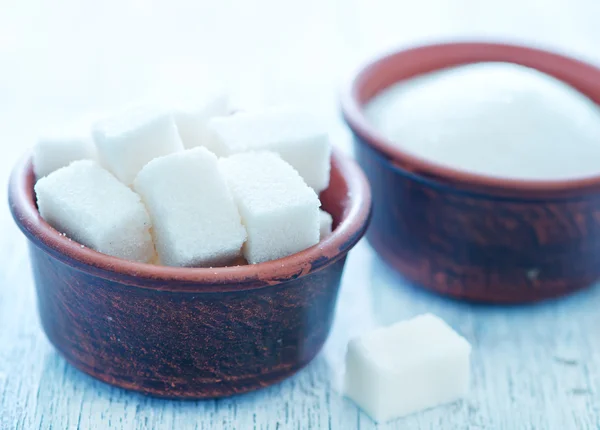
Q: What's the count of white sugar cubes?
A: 9